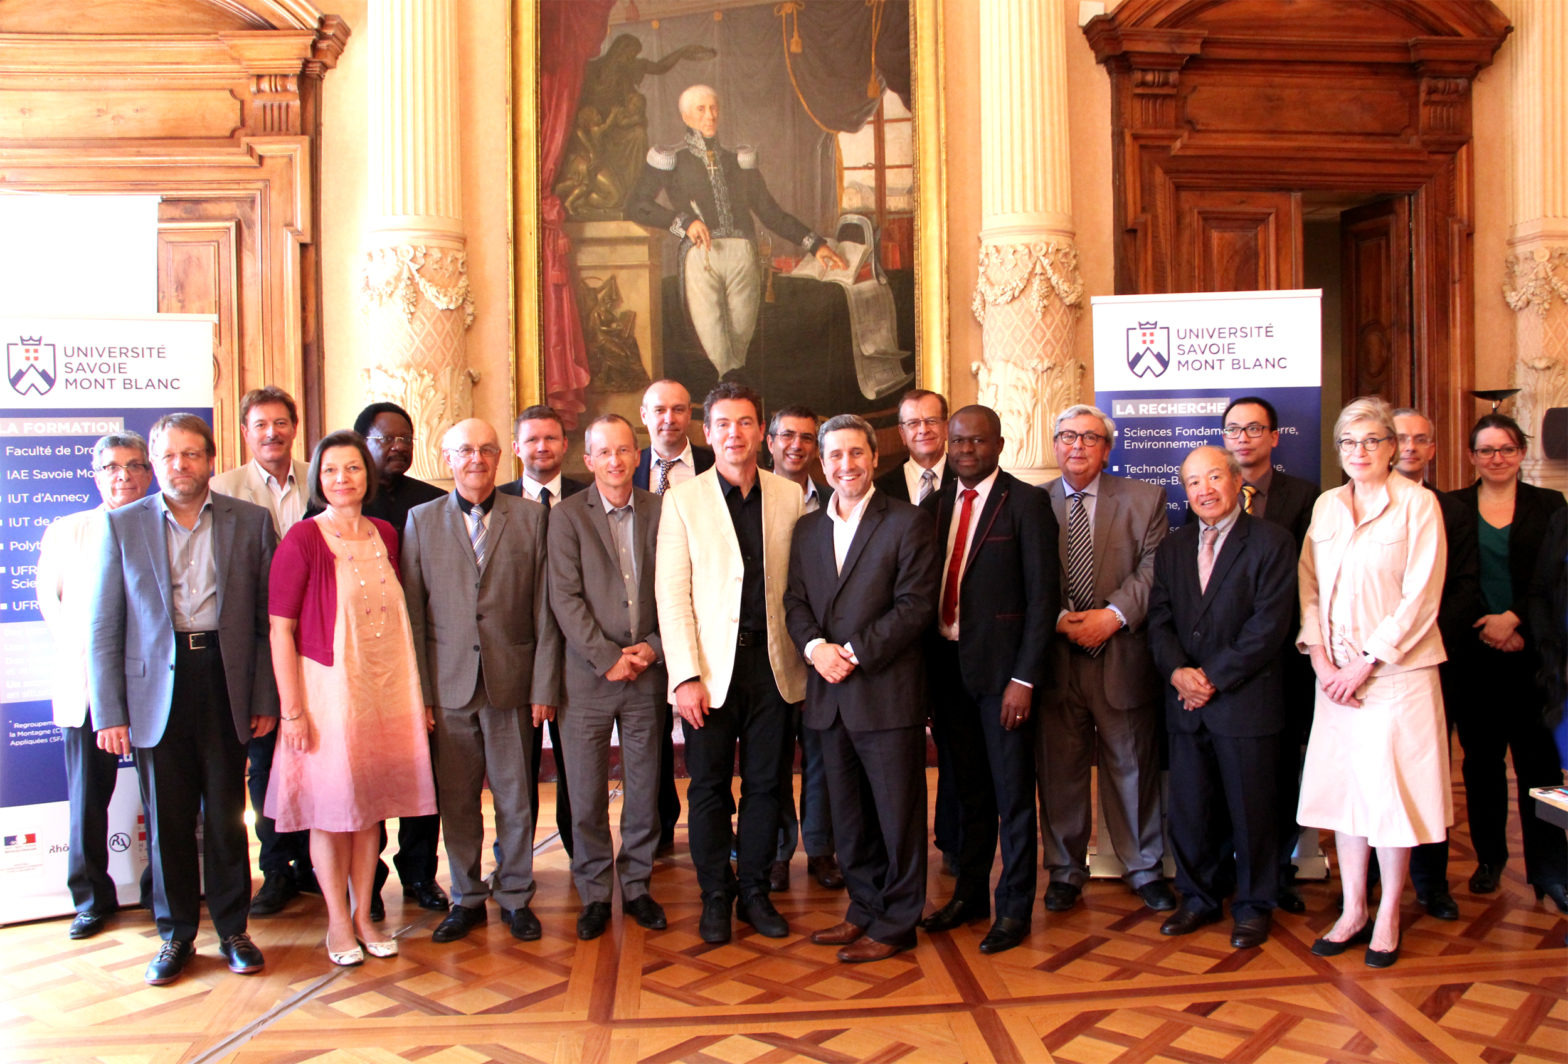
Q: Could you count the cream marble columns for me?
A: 3